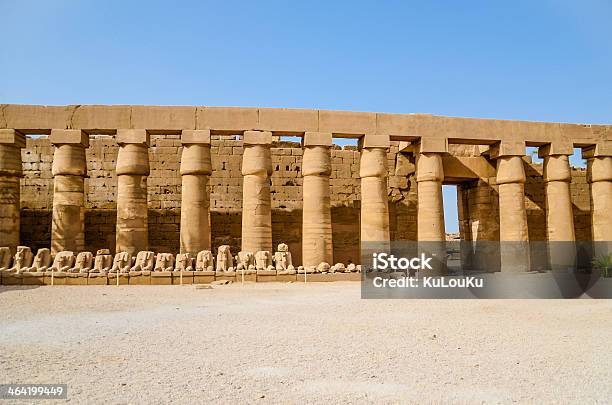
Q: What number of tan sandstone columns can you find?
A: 11